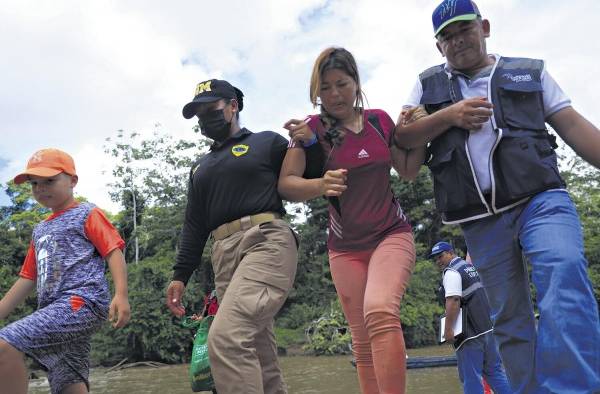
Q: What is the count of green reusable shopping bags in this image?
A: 1